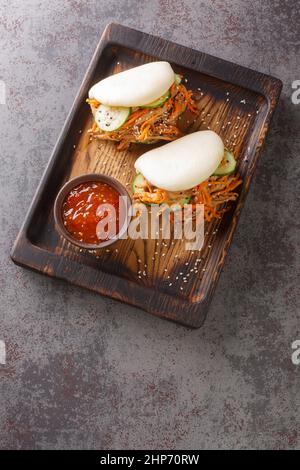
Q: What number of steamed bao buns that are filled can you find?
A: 2